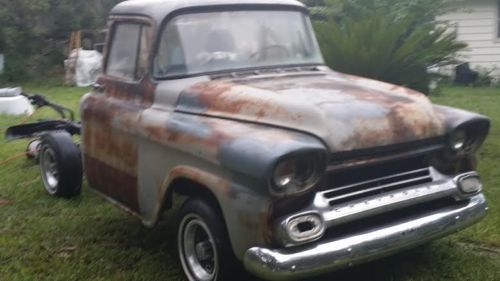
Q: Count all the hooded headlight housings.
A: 2